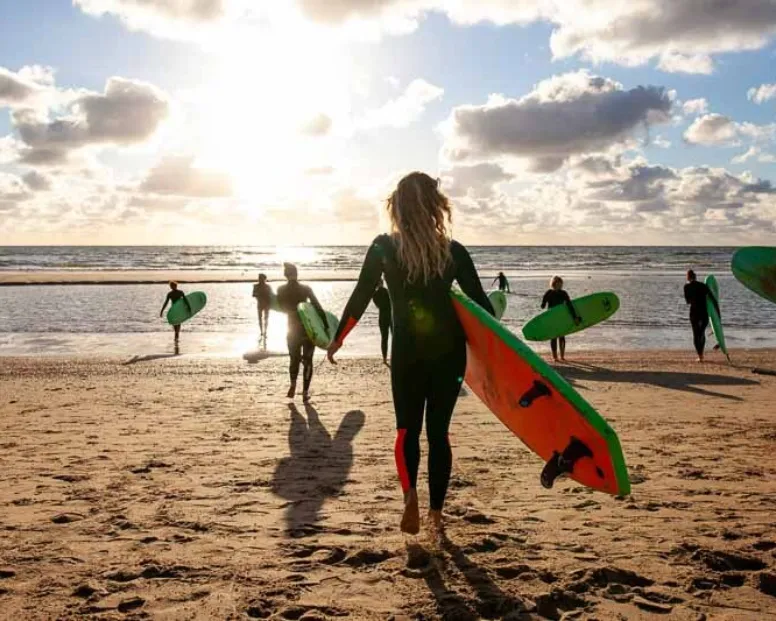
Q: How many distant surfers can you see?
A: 7